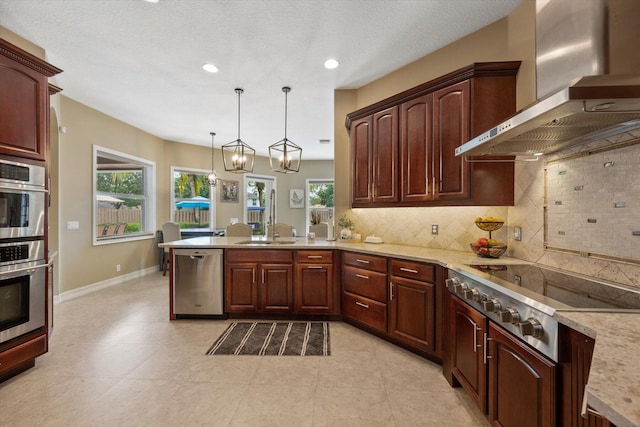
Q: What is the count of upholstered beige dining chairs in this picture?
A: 4